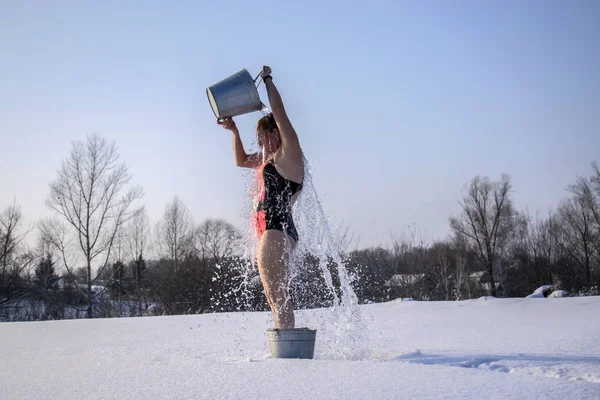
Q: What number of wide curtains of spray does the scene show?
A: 1